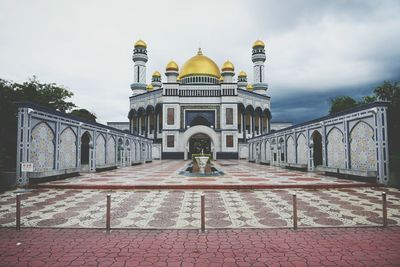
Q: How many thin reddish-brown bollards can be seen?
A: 5